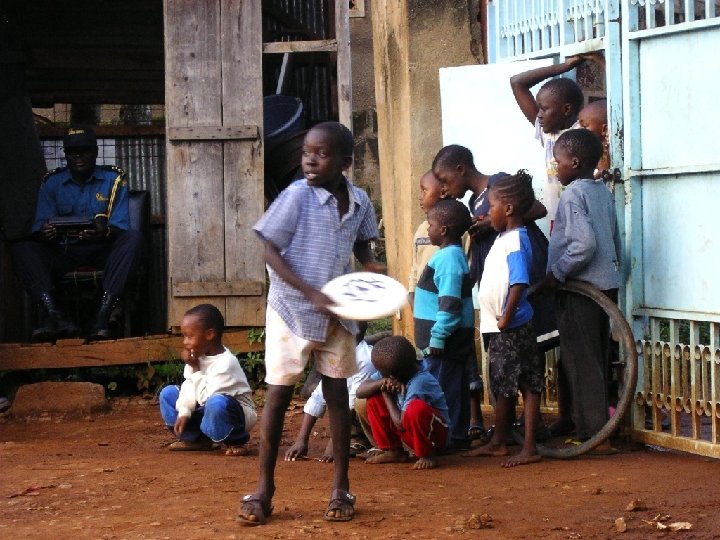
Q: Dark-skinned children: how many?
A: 11